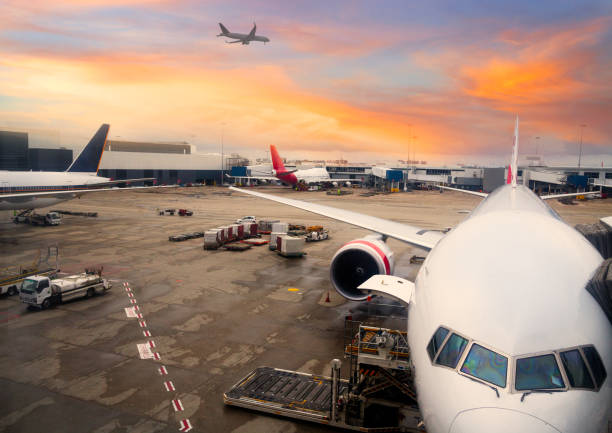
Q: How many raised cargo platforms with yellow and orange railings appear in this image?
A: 1